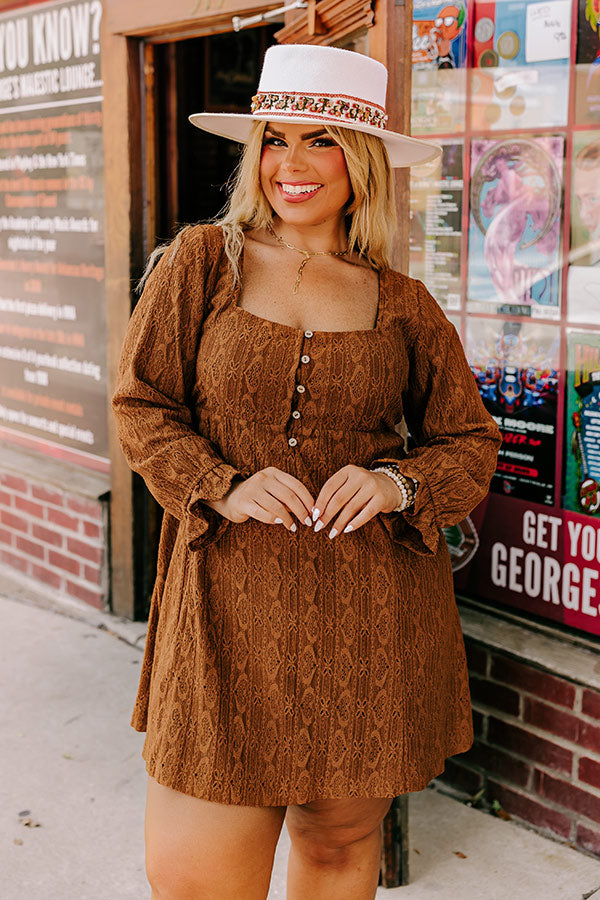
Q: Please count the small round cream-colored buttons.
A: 5